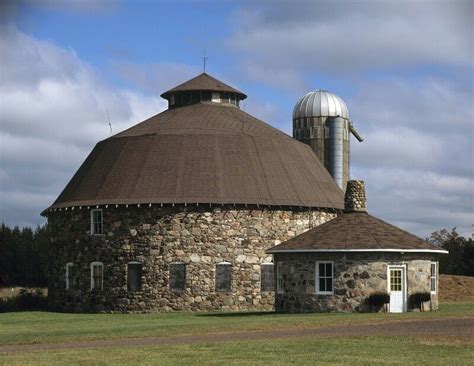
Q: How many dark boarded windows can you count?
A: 4